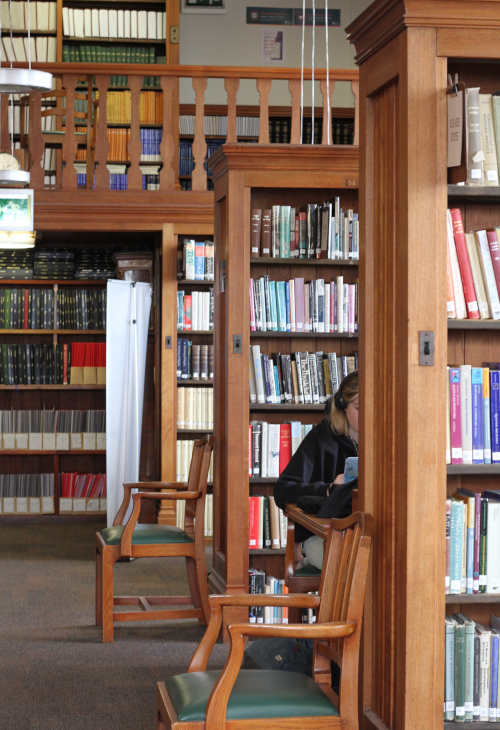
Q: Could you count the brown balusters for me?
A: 12